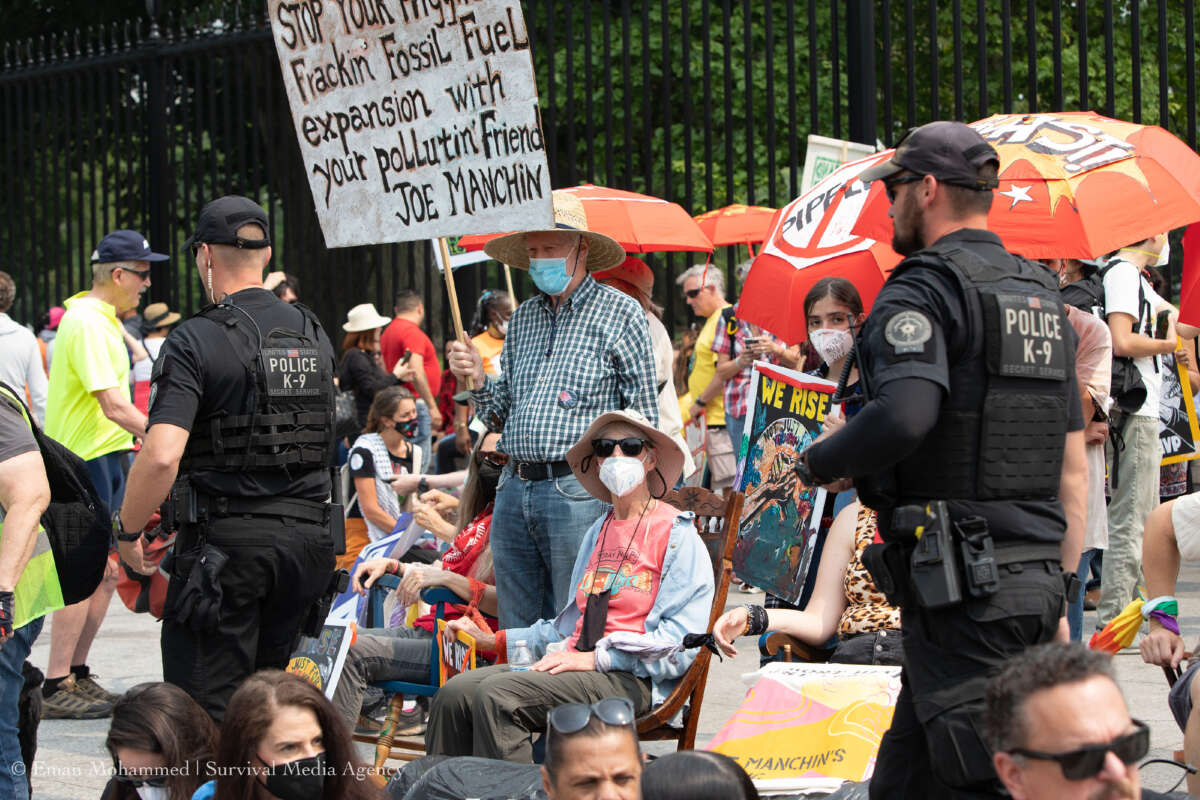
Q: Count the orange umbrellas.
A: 4